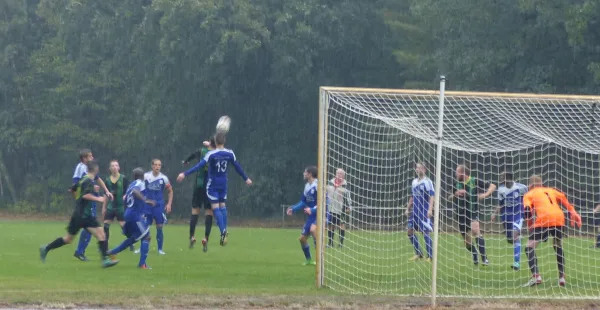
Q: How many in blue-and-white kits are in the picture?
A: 7